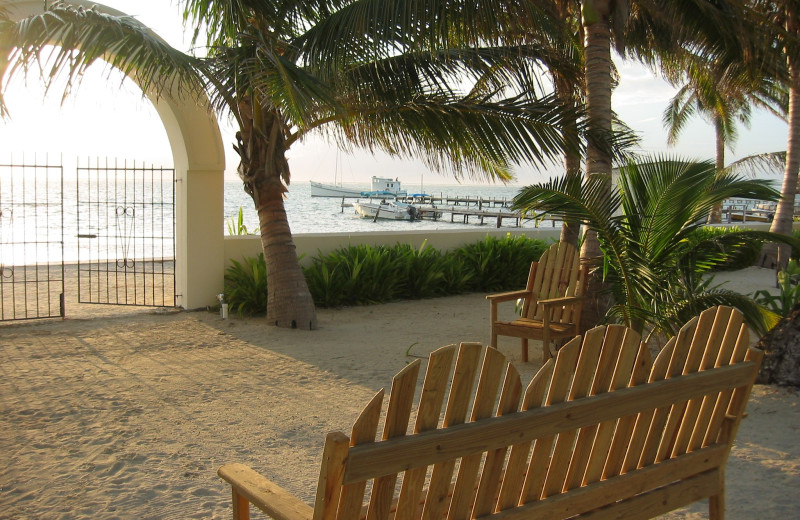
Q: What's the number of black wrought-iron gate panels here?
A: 2